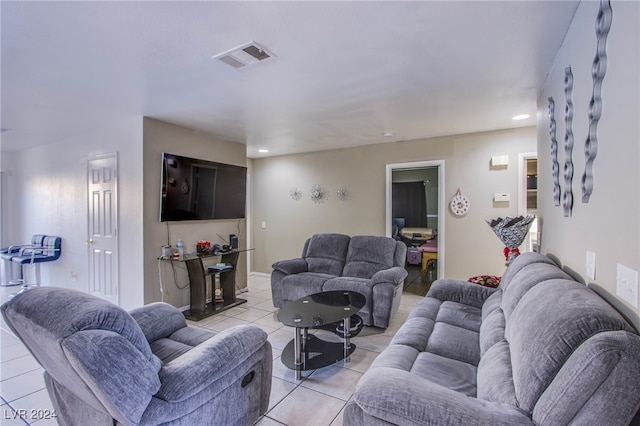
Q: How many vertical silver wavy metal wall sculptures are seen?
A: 3